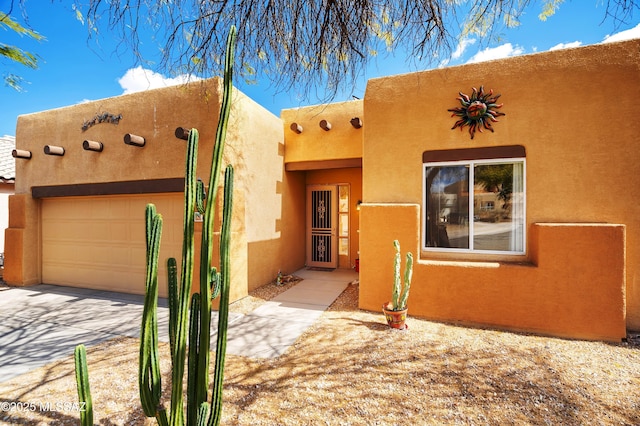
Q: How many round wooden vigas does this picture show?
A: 8